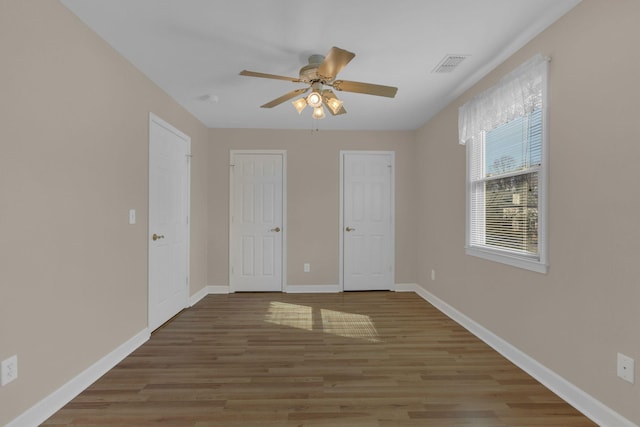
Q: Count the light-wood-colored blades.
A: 5